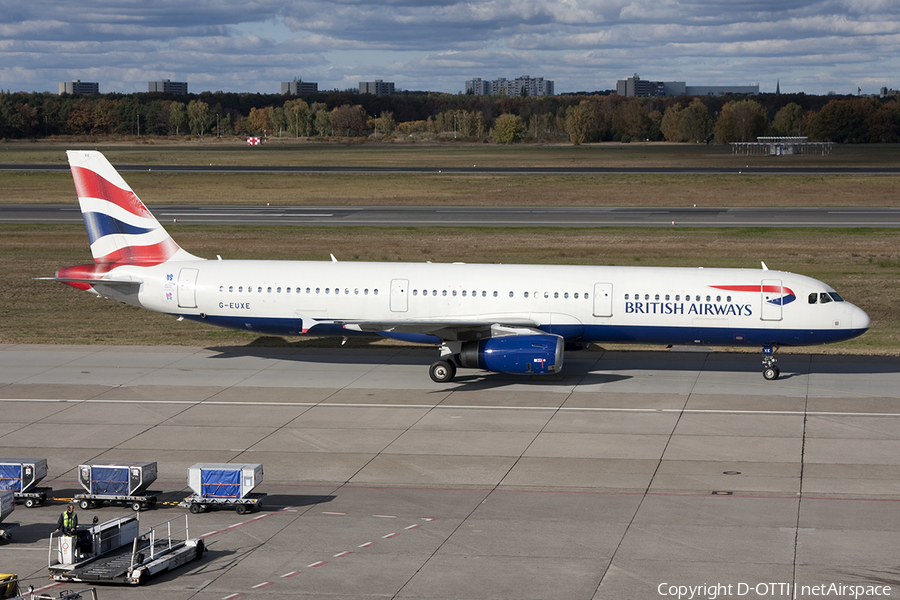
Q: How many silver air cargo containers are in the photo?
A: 4